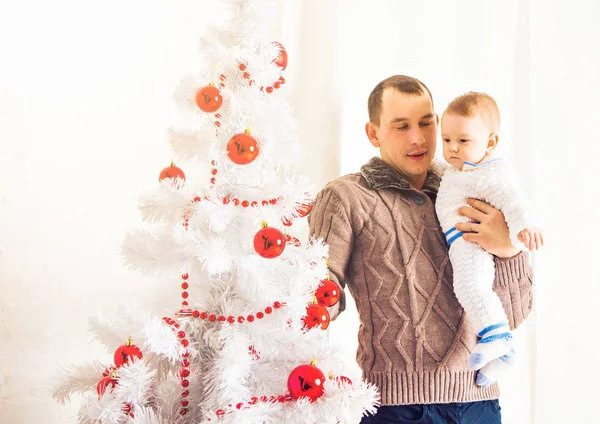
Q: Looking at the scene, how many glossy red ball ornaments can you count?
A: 12